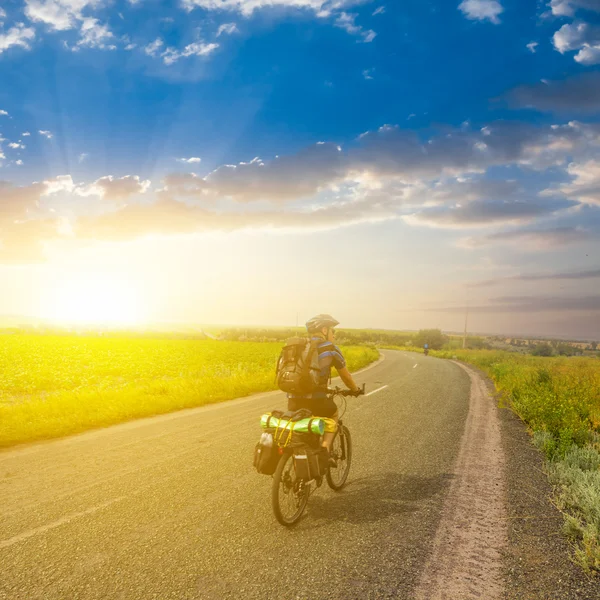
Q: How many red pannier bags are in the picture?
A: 0